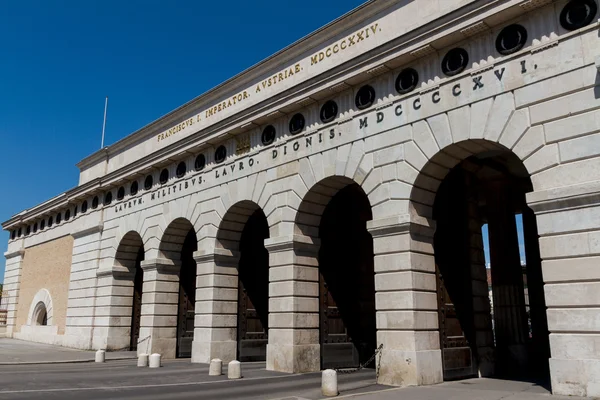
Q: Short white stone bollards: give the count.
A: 6